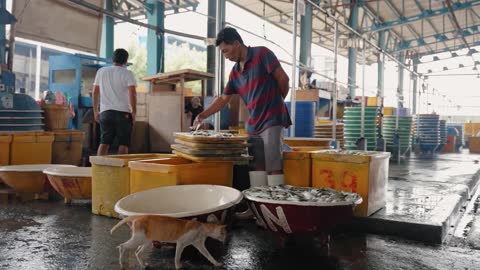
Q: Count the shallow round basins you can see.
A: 4